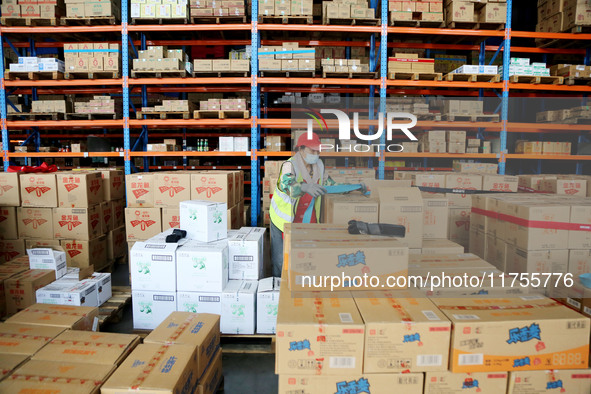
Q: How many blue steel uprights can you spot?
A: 5